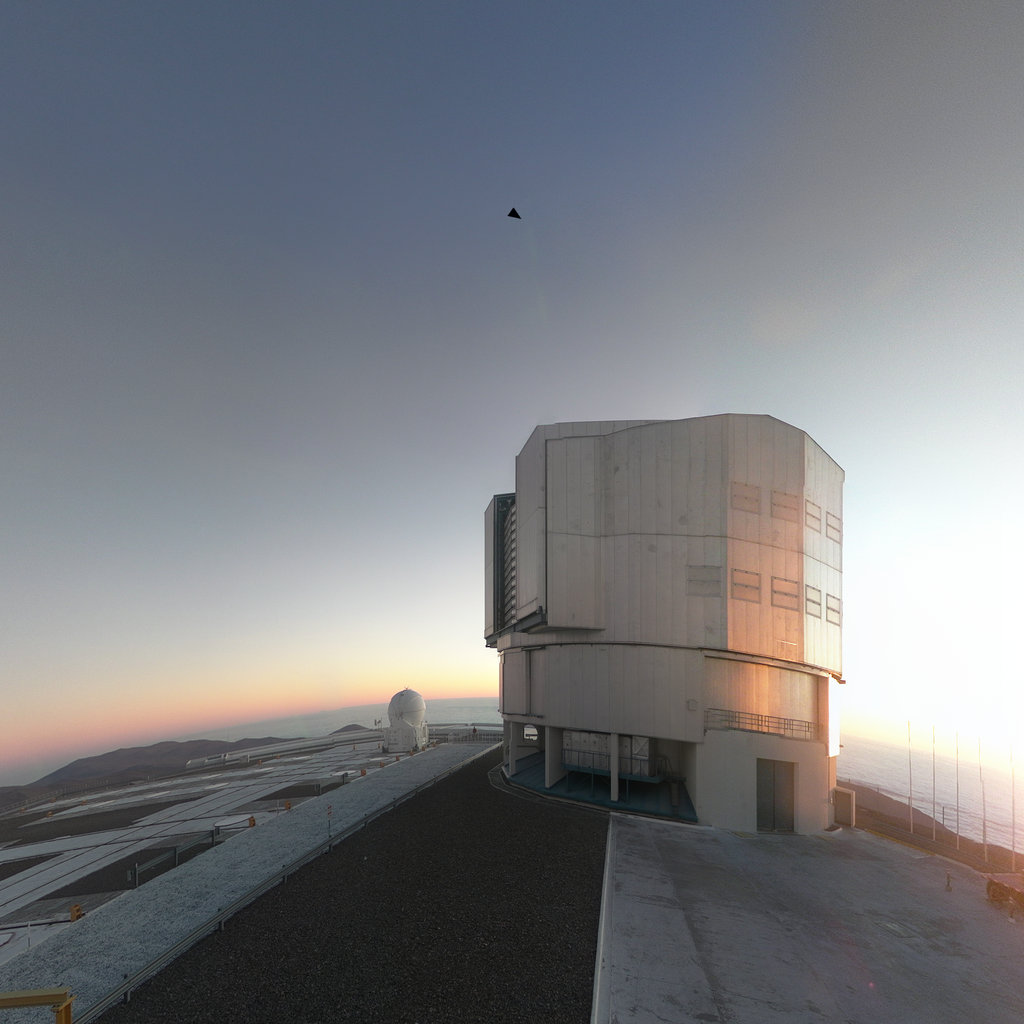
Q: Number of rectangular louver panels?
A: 9